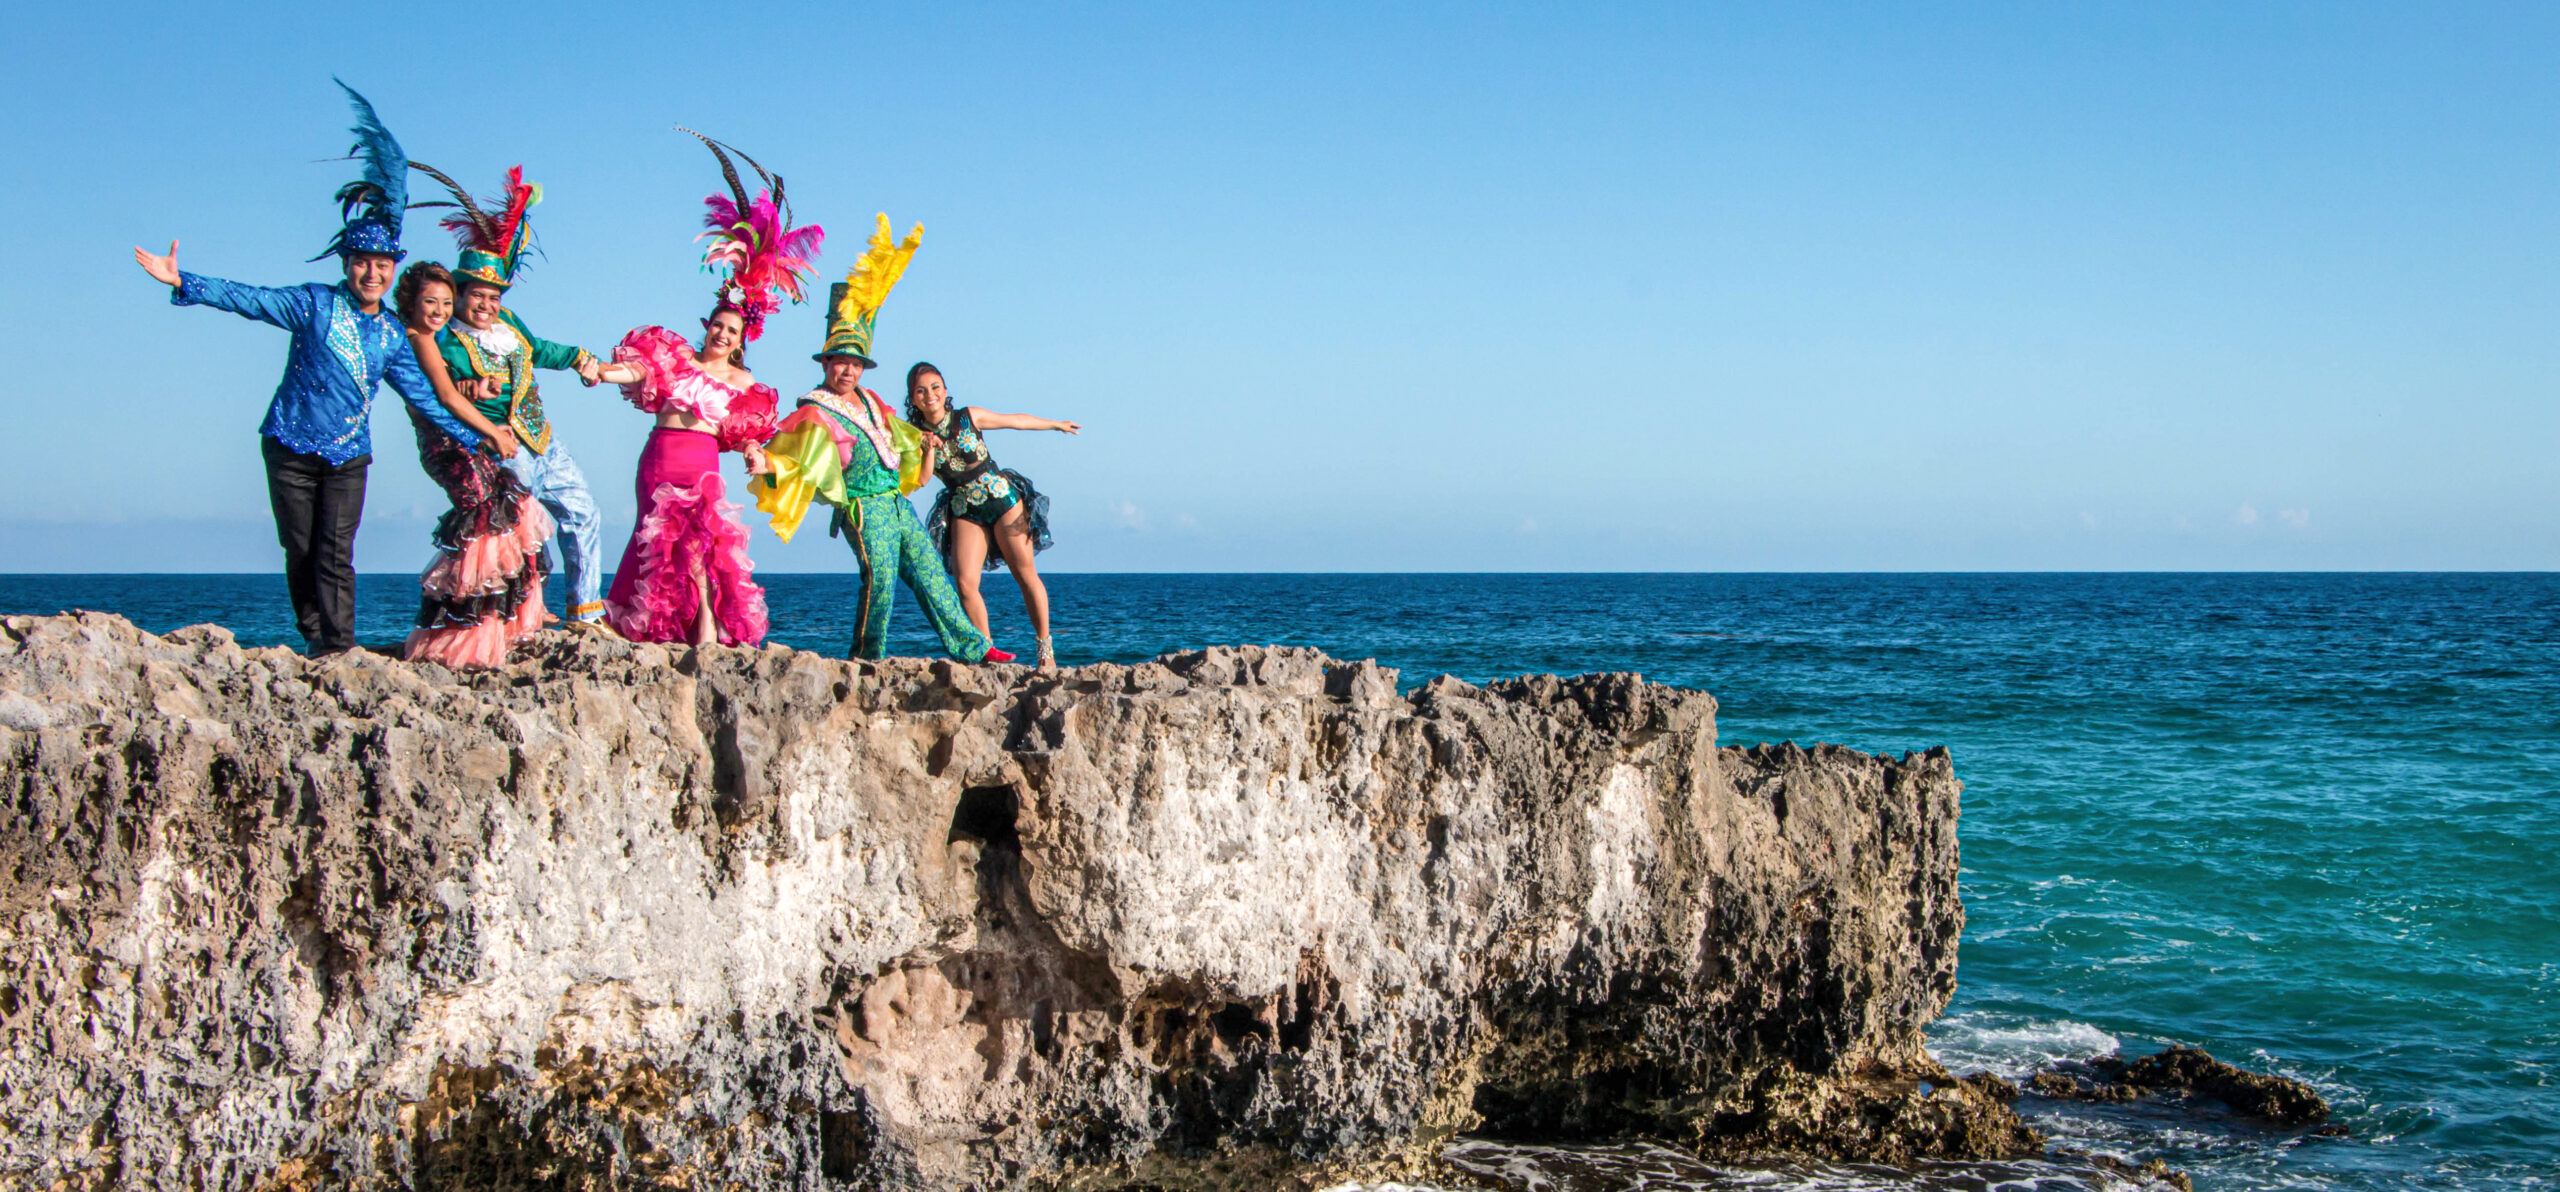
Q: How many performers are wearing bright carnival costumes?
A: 6